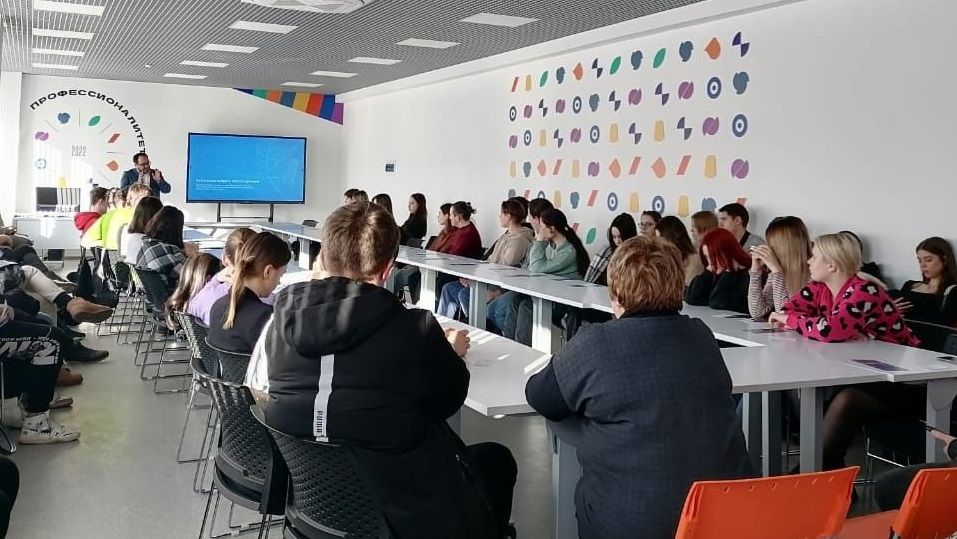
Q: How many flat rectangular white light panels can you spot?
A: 13